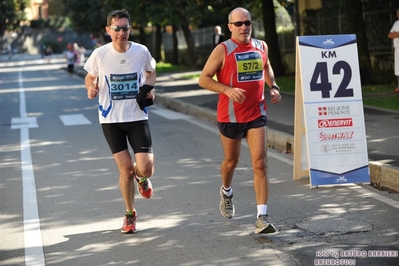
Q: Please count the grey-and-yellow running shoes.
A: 2